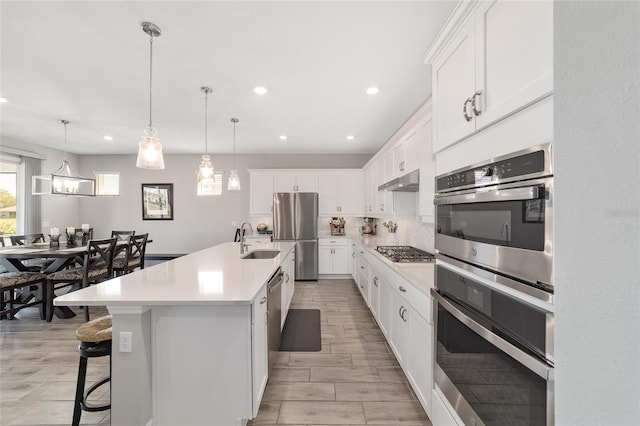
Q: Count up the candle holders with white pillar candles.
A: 3